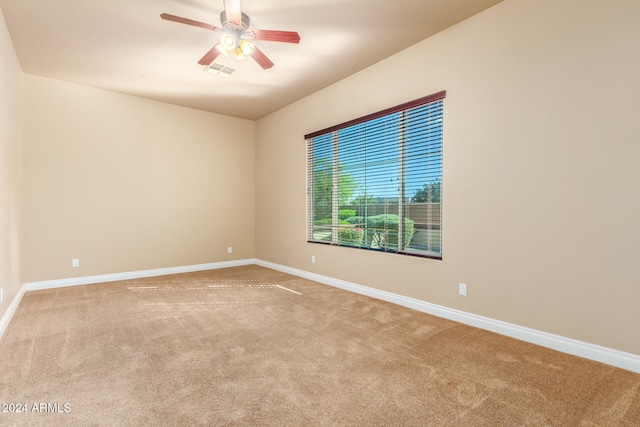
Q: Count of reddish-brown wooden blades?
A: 5